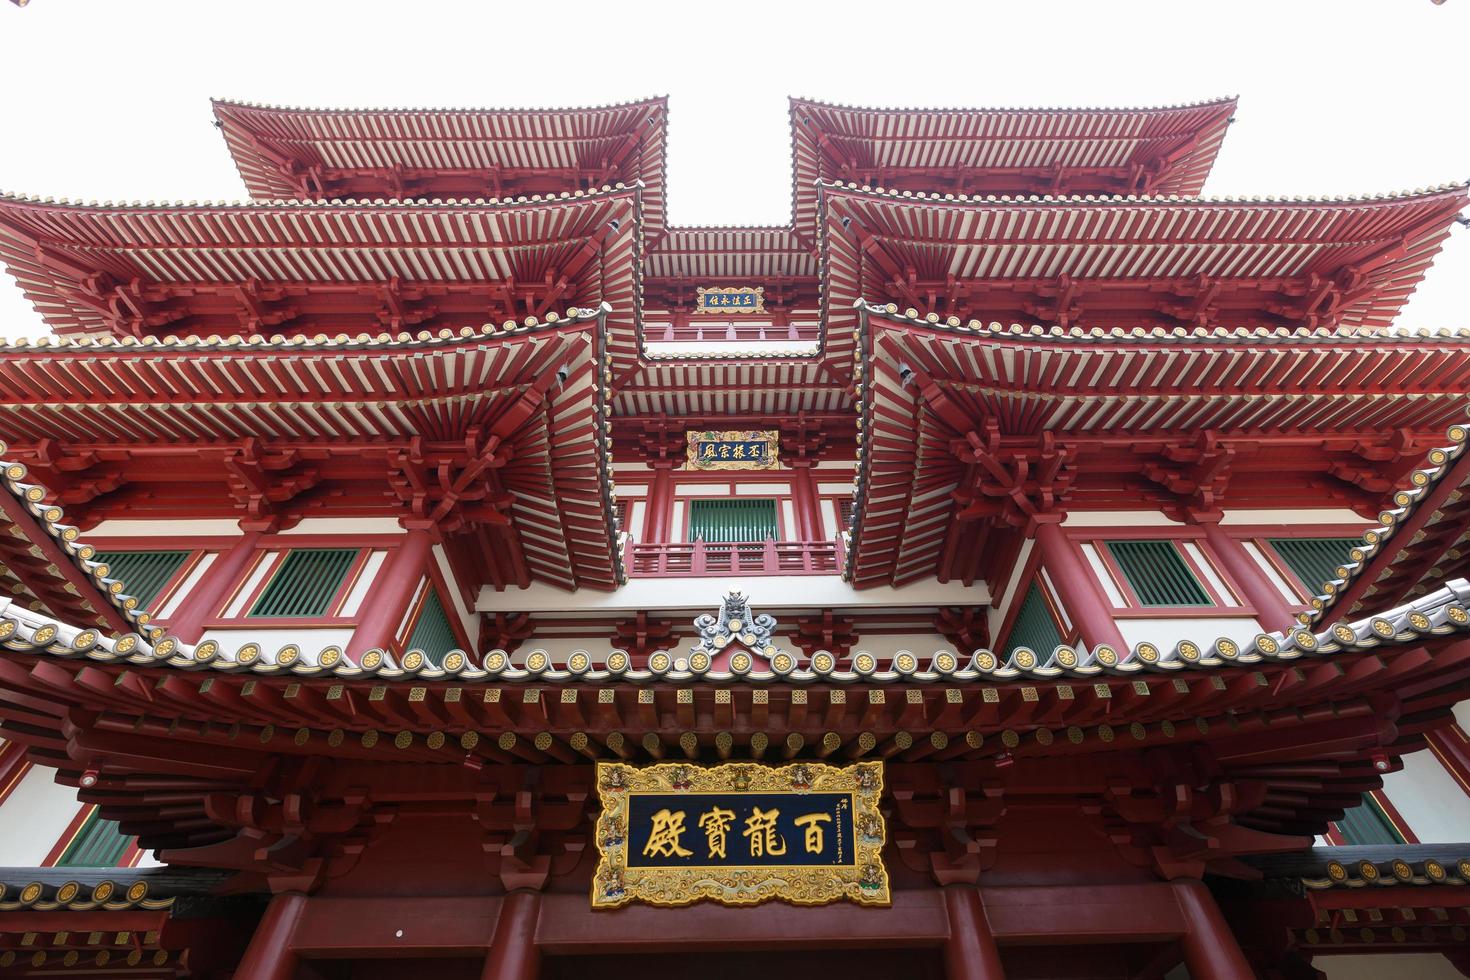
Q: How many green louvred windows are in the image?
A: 9